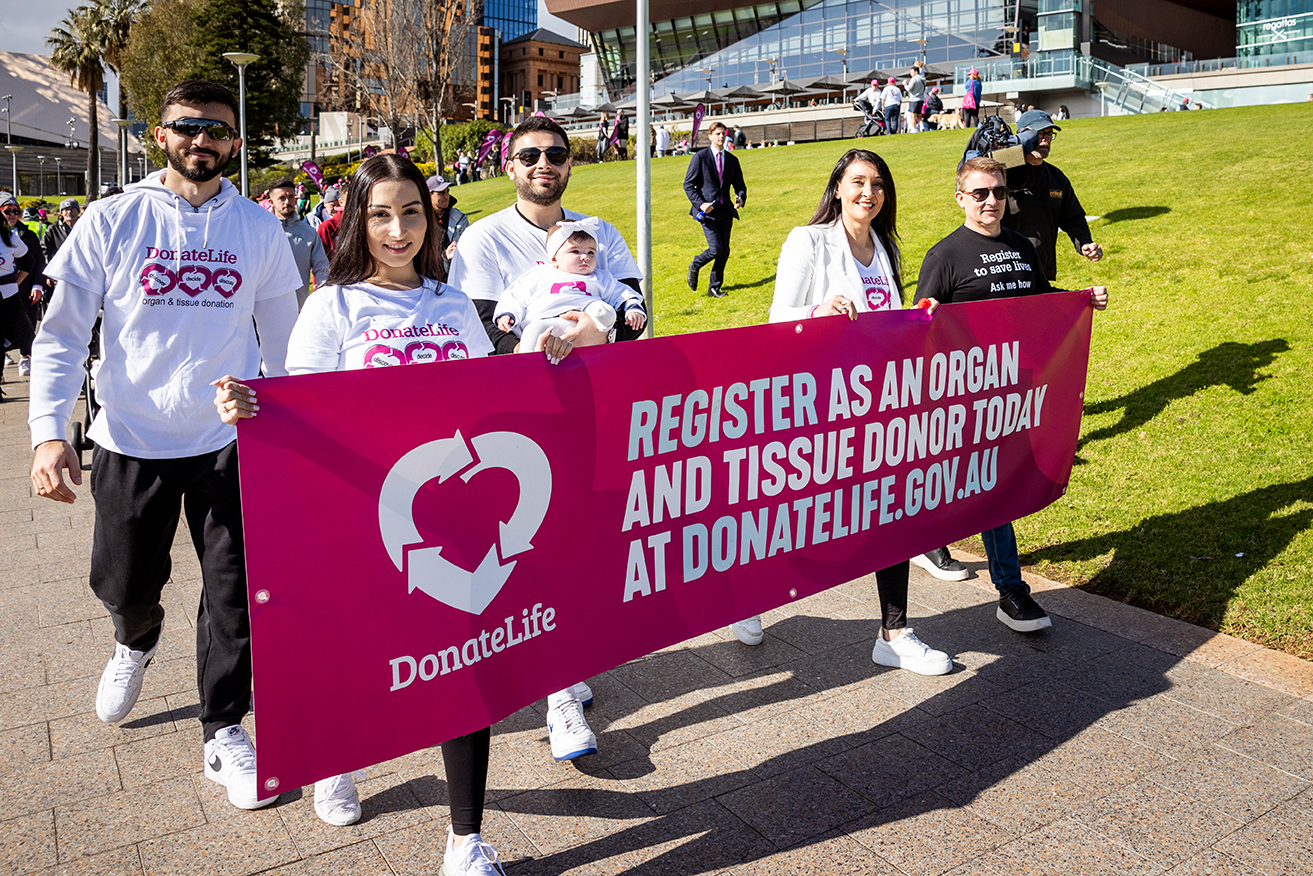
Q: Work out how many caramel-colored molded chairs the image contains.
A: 0